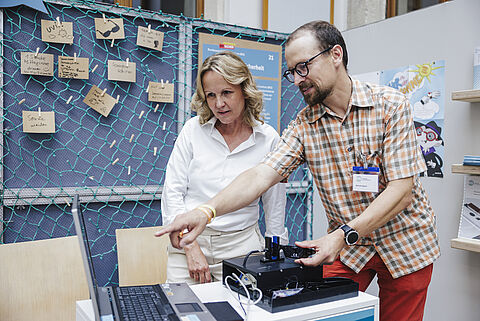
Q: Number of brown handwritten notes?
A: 9